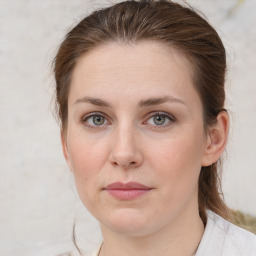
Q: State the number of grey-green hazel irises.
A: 2